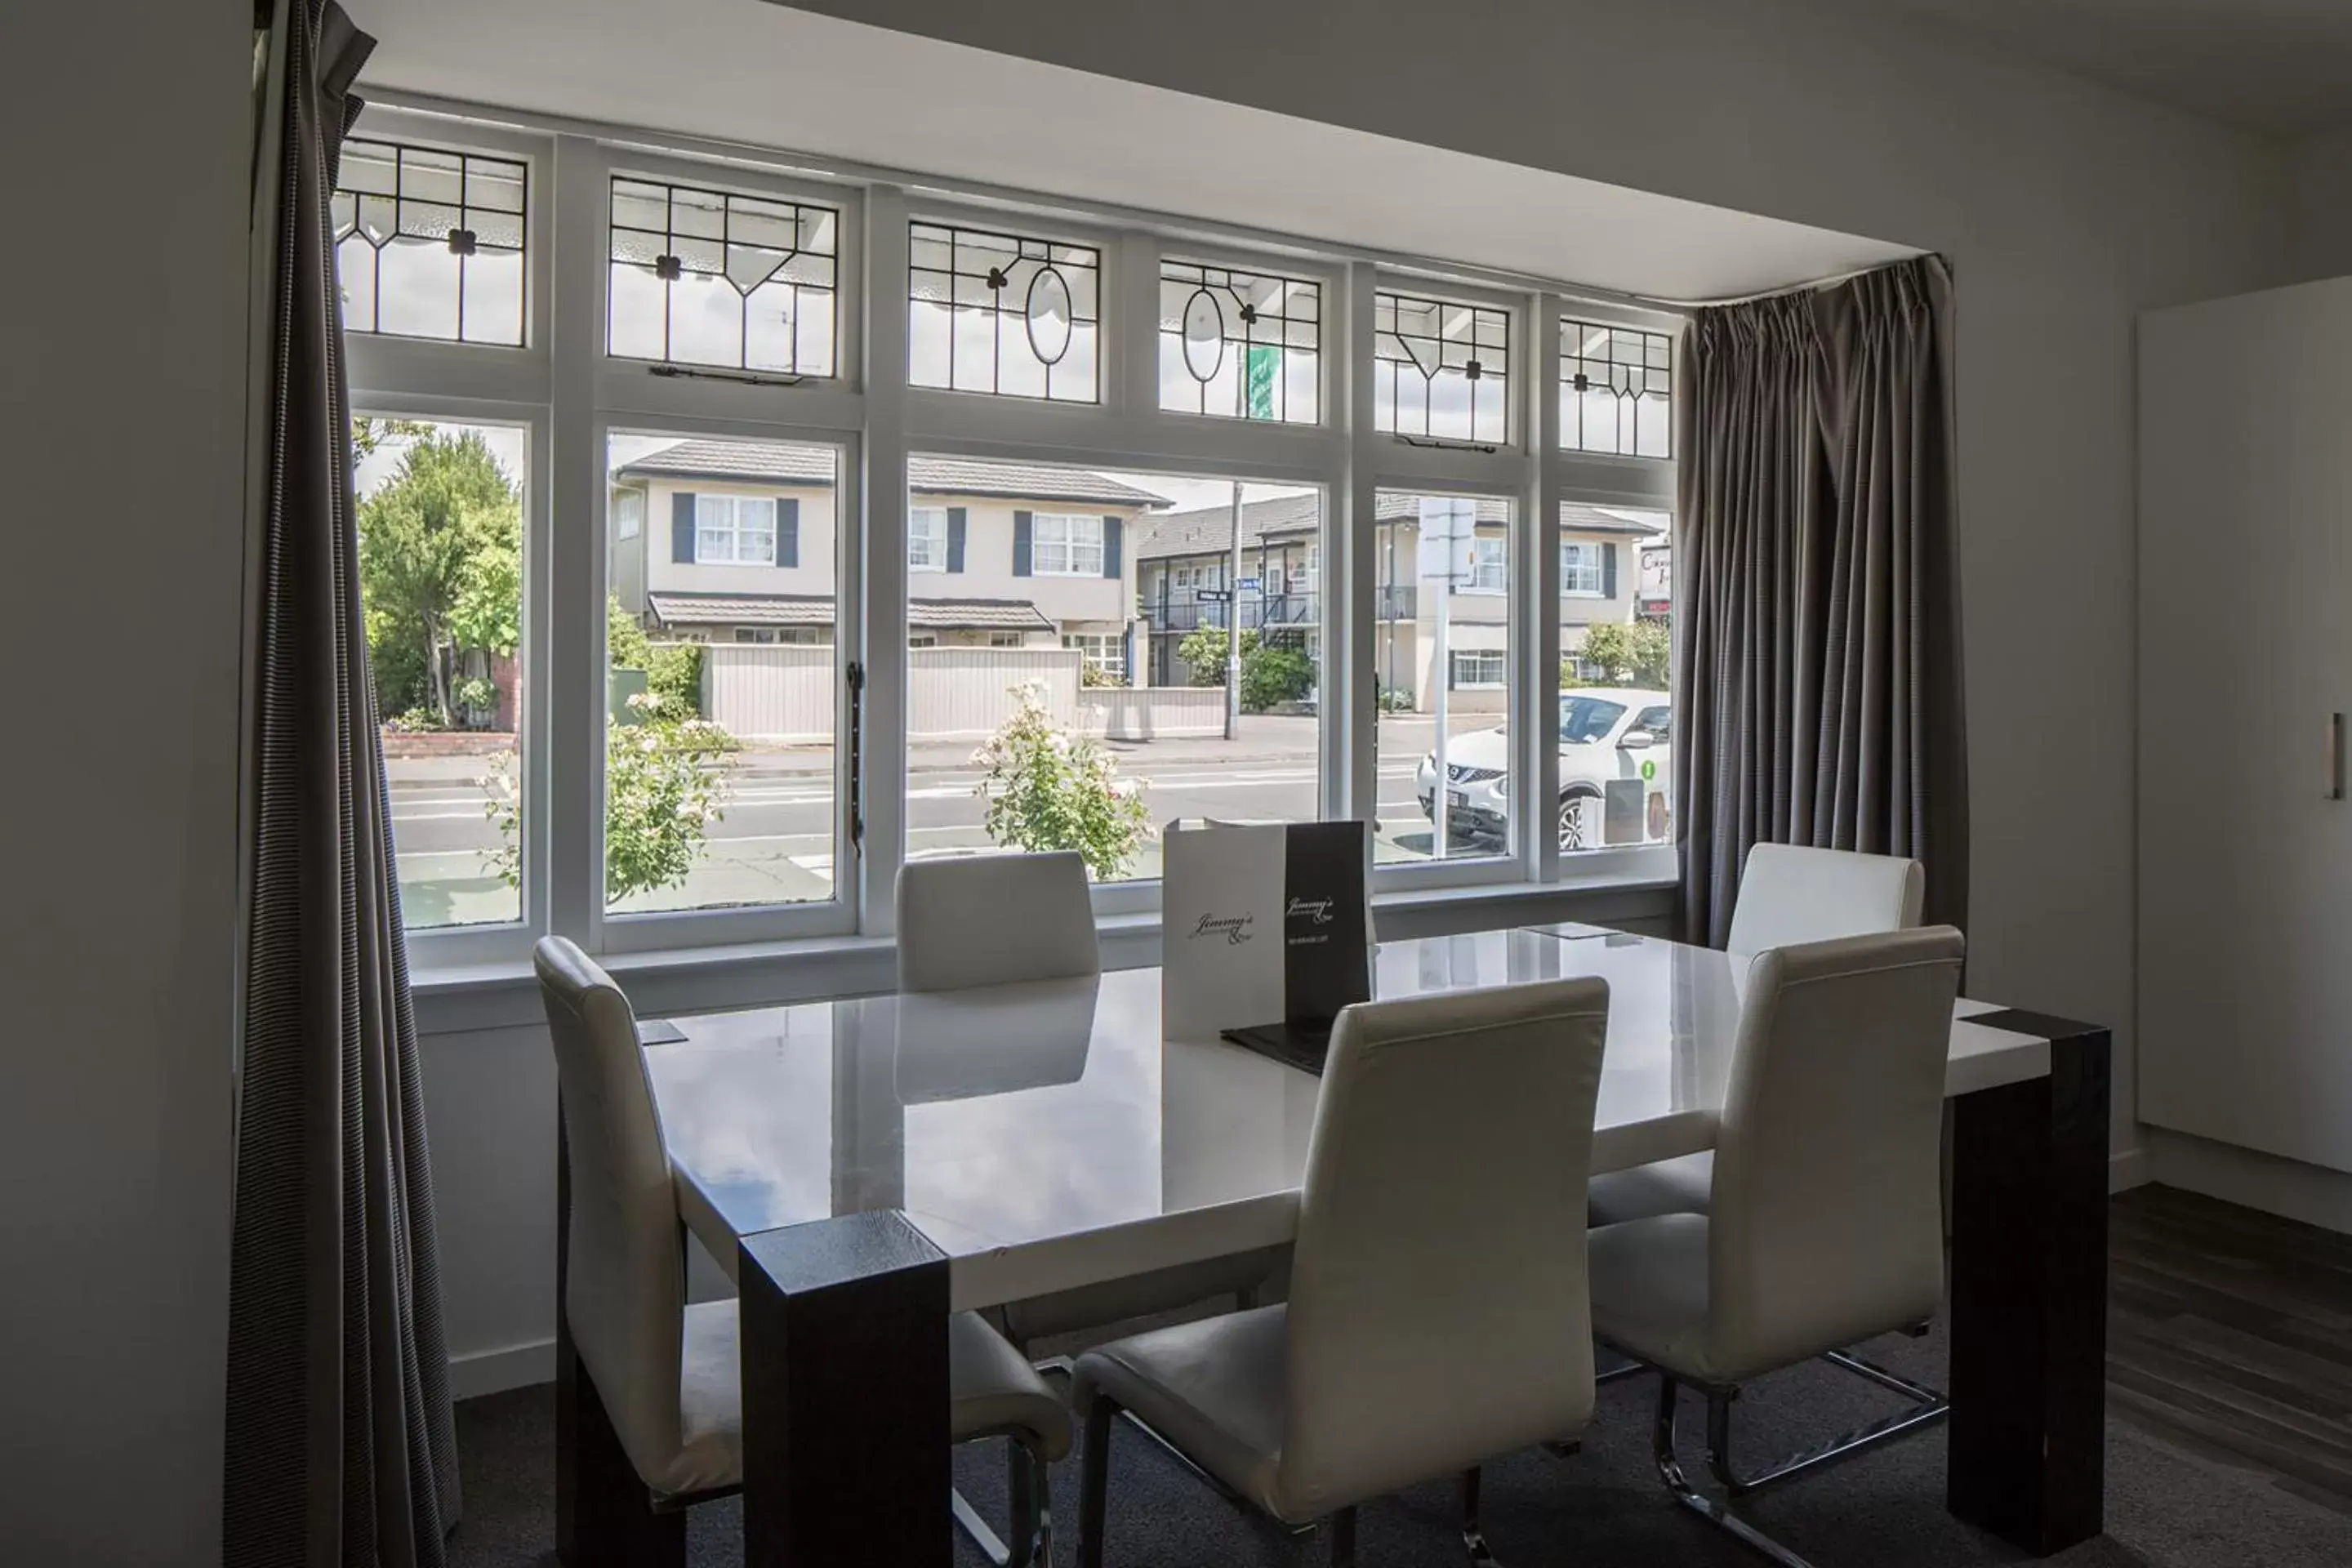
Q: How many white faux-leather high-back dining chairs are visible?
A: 5